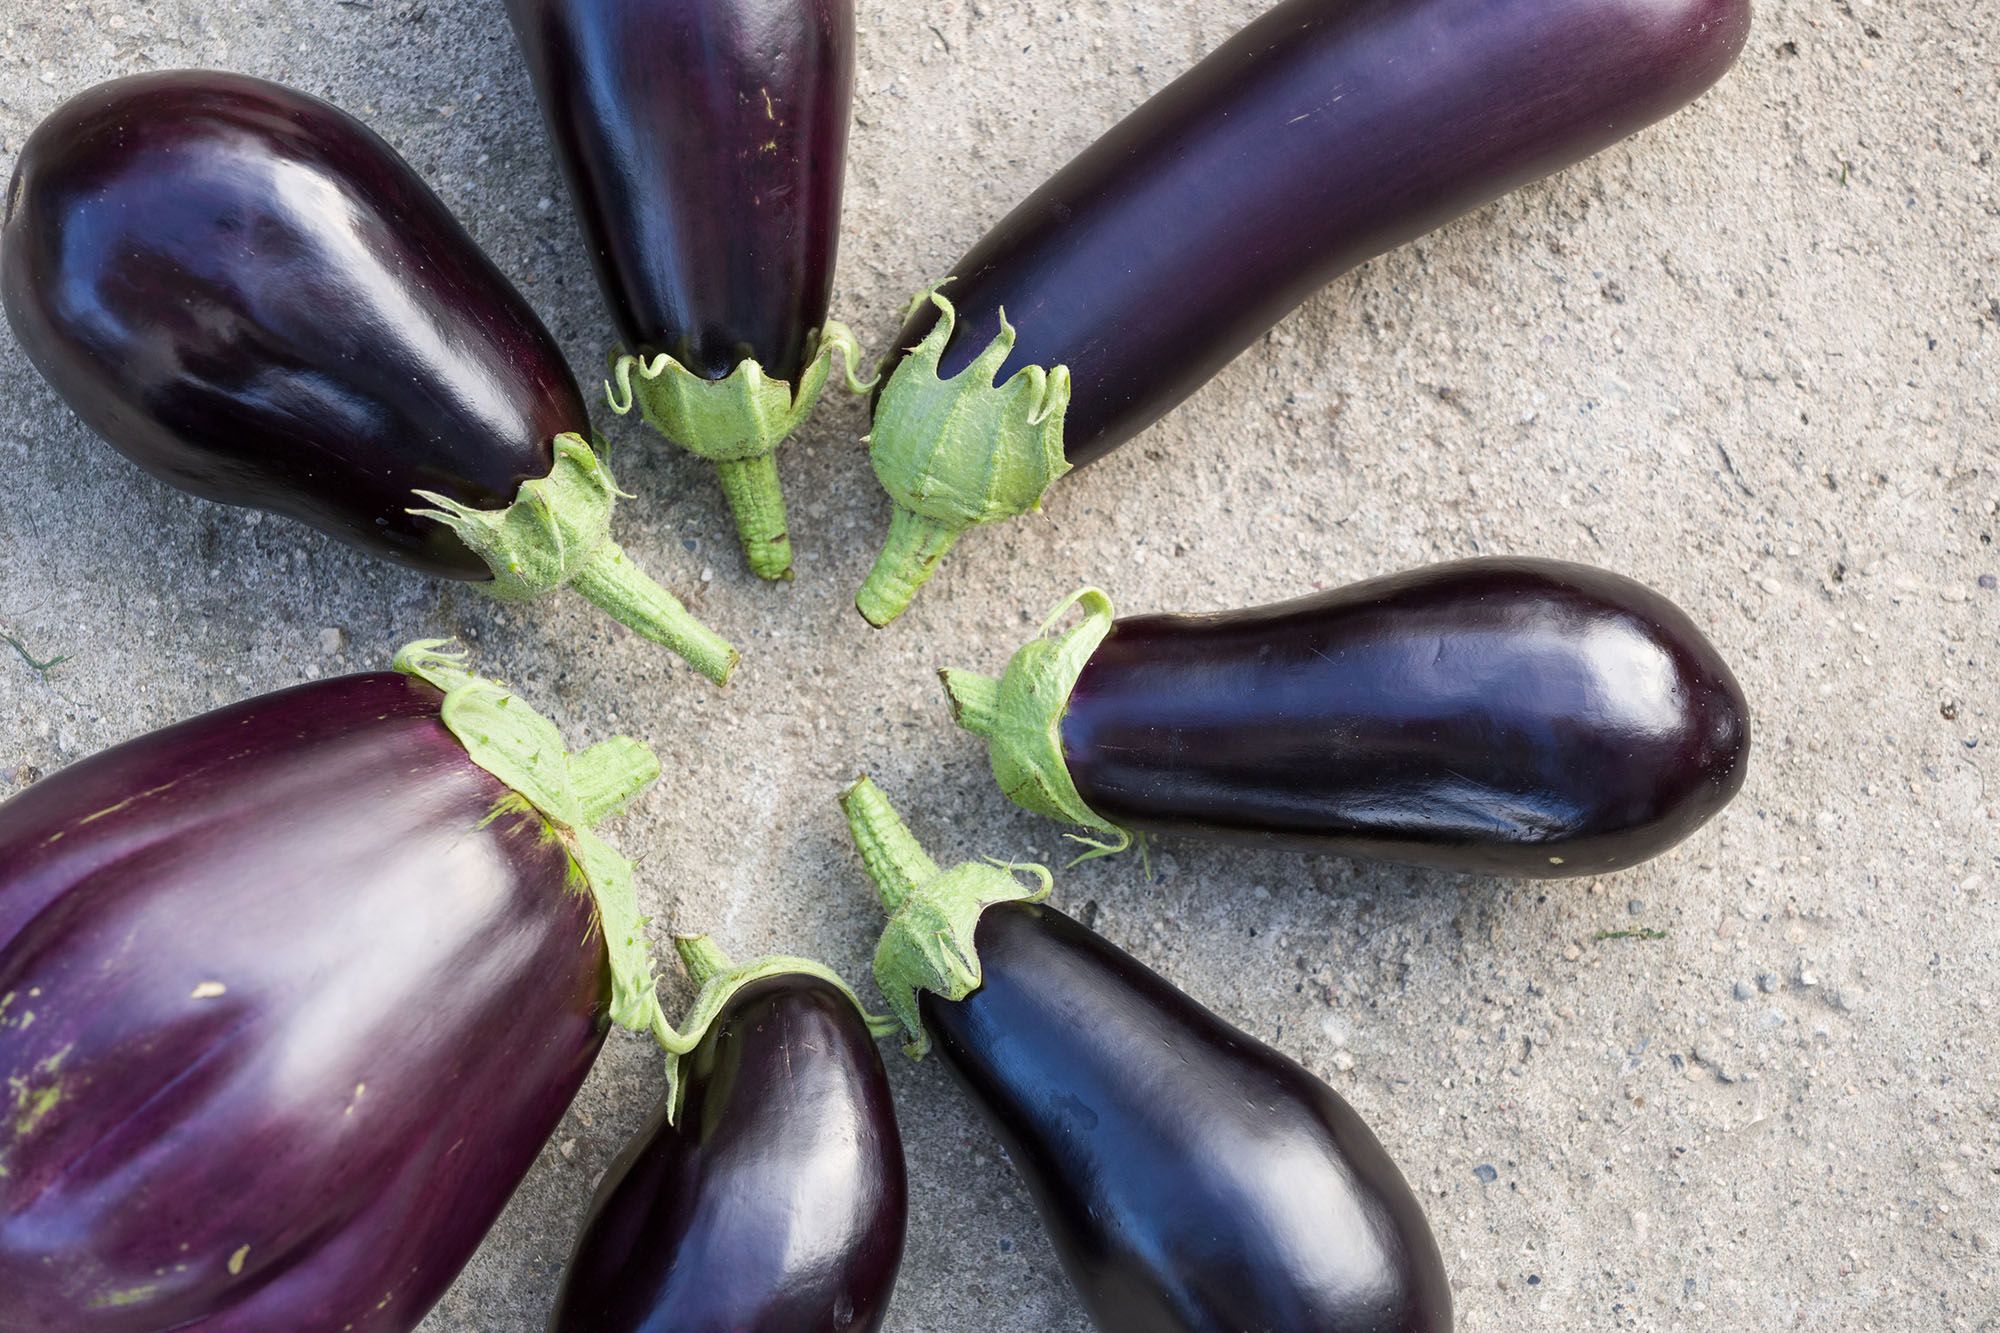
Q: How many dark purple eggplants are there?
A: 6